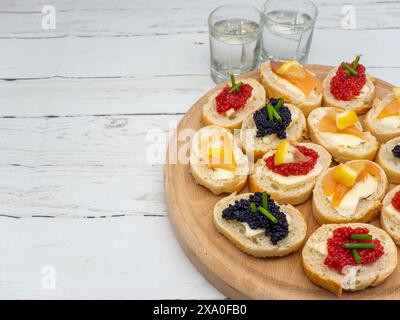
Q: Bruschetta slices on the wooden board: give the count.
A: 13